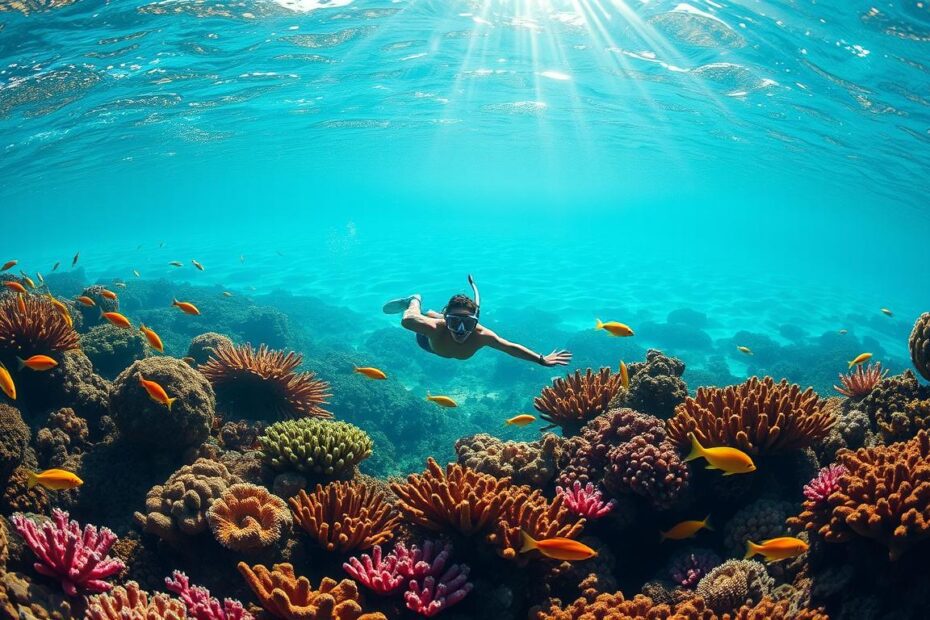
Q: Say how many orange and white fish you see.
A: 0